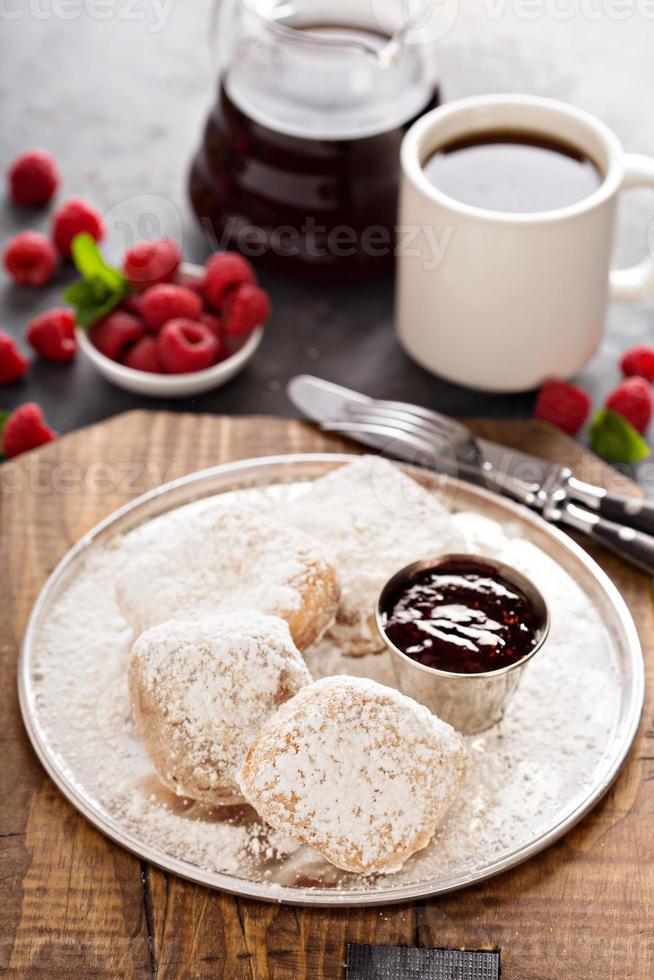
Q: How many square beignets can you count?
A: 4